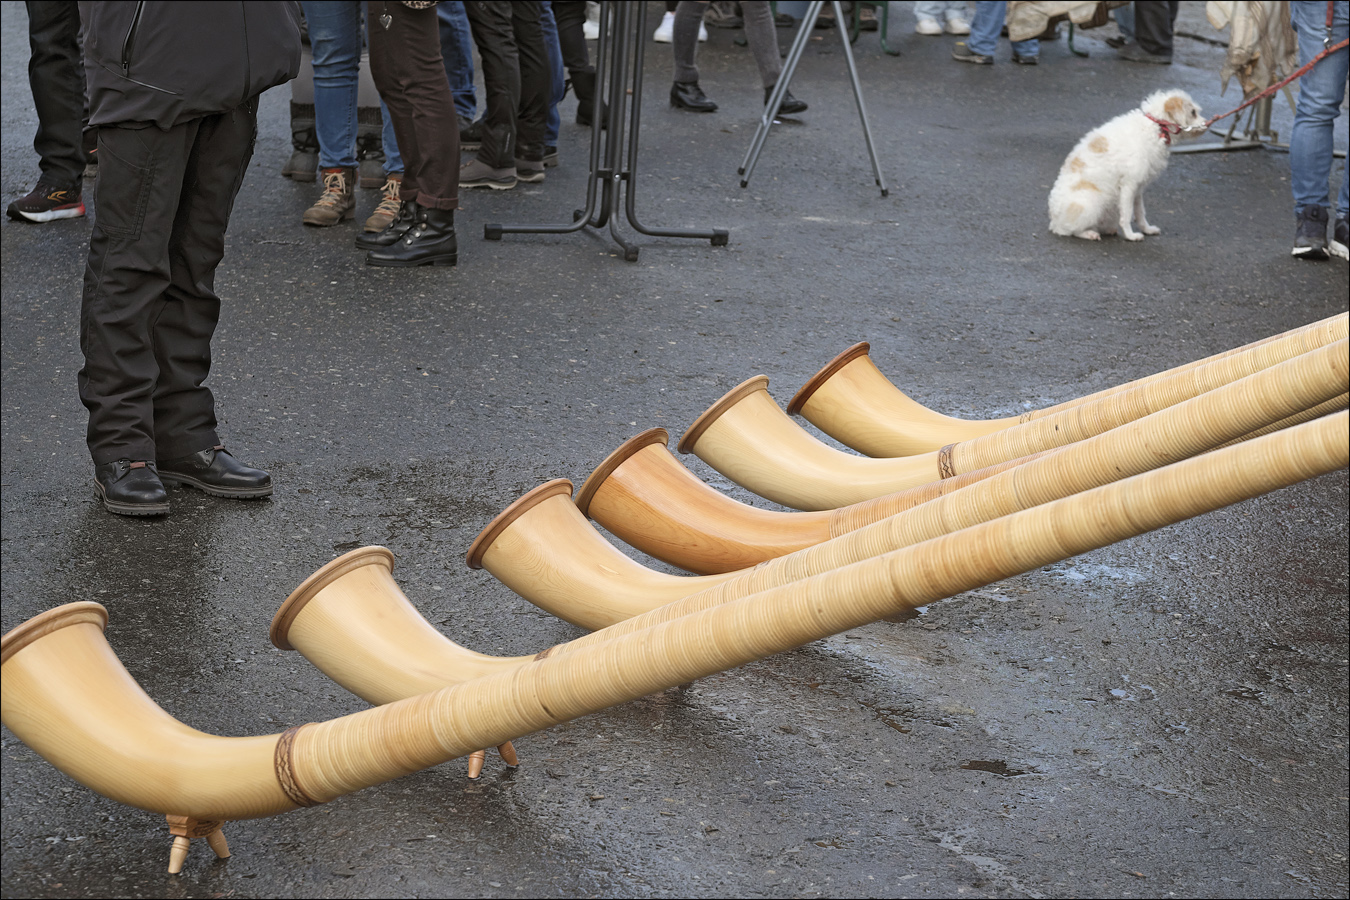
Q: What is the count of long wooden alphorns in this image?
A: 6